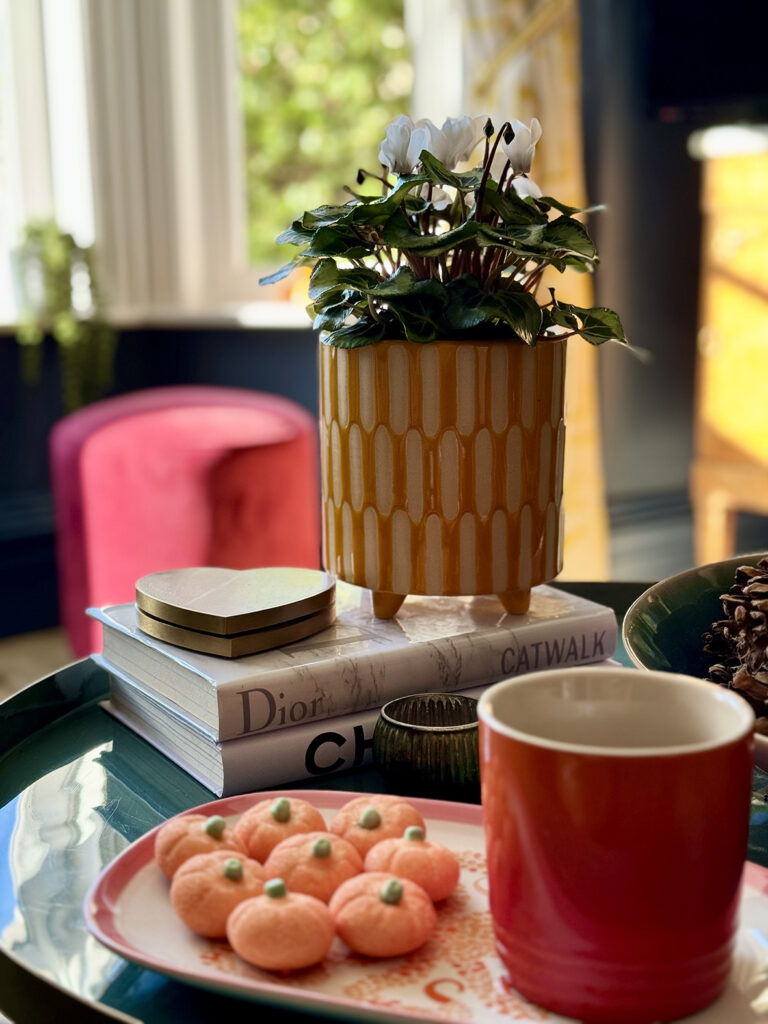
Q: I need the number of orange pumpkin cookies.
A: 8